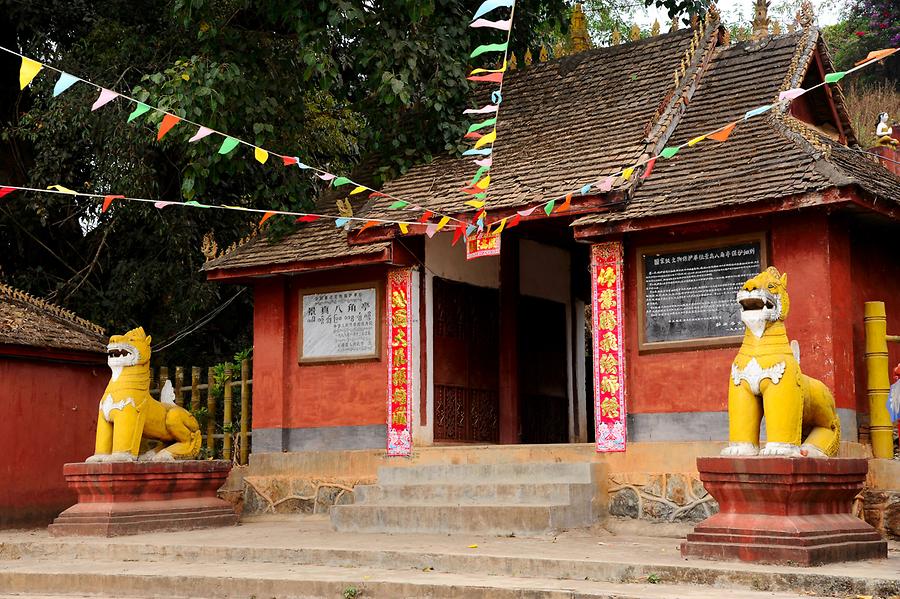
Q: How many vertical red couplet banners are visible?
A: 2